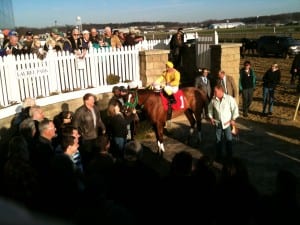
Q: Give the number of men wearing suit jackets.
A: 2